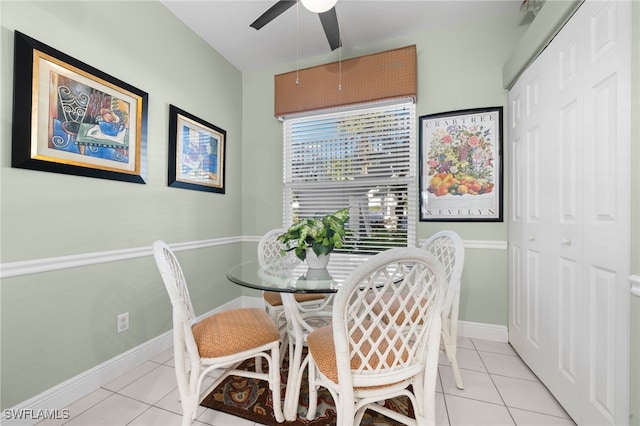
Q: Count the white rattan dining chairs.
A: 4